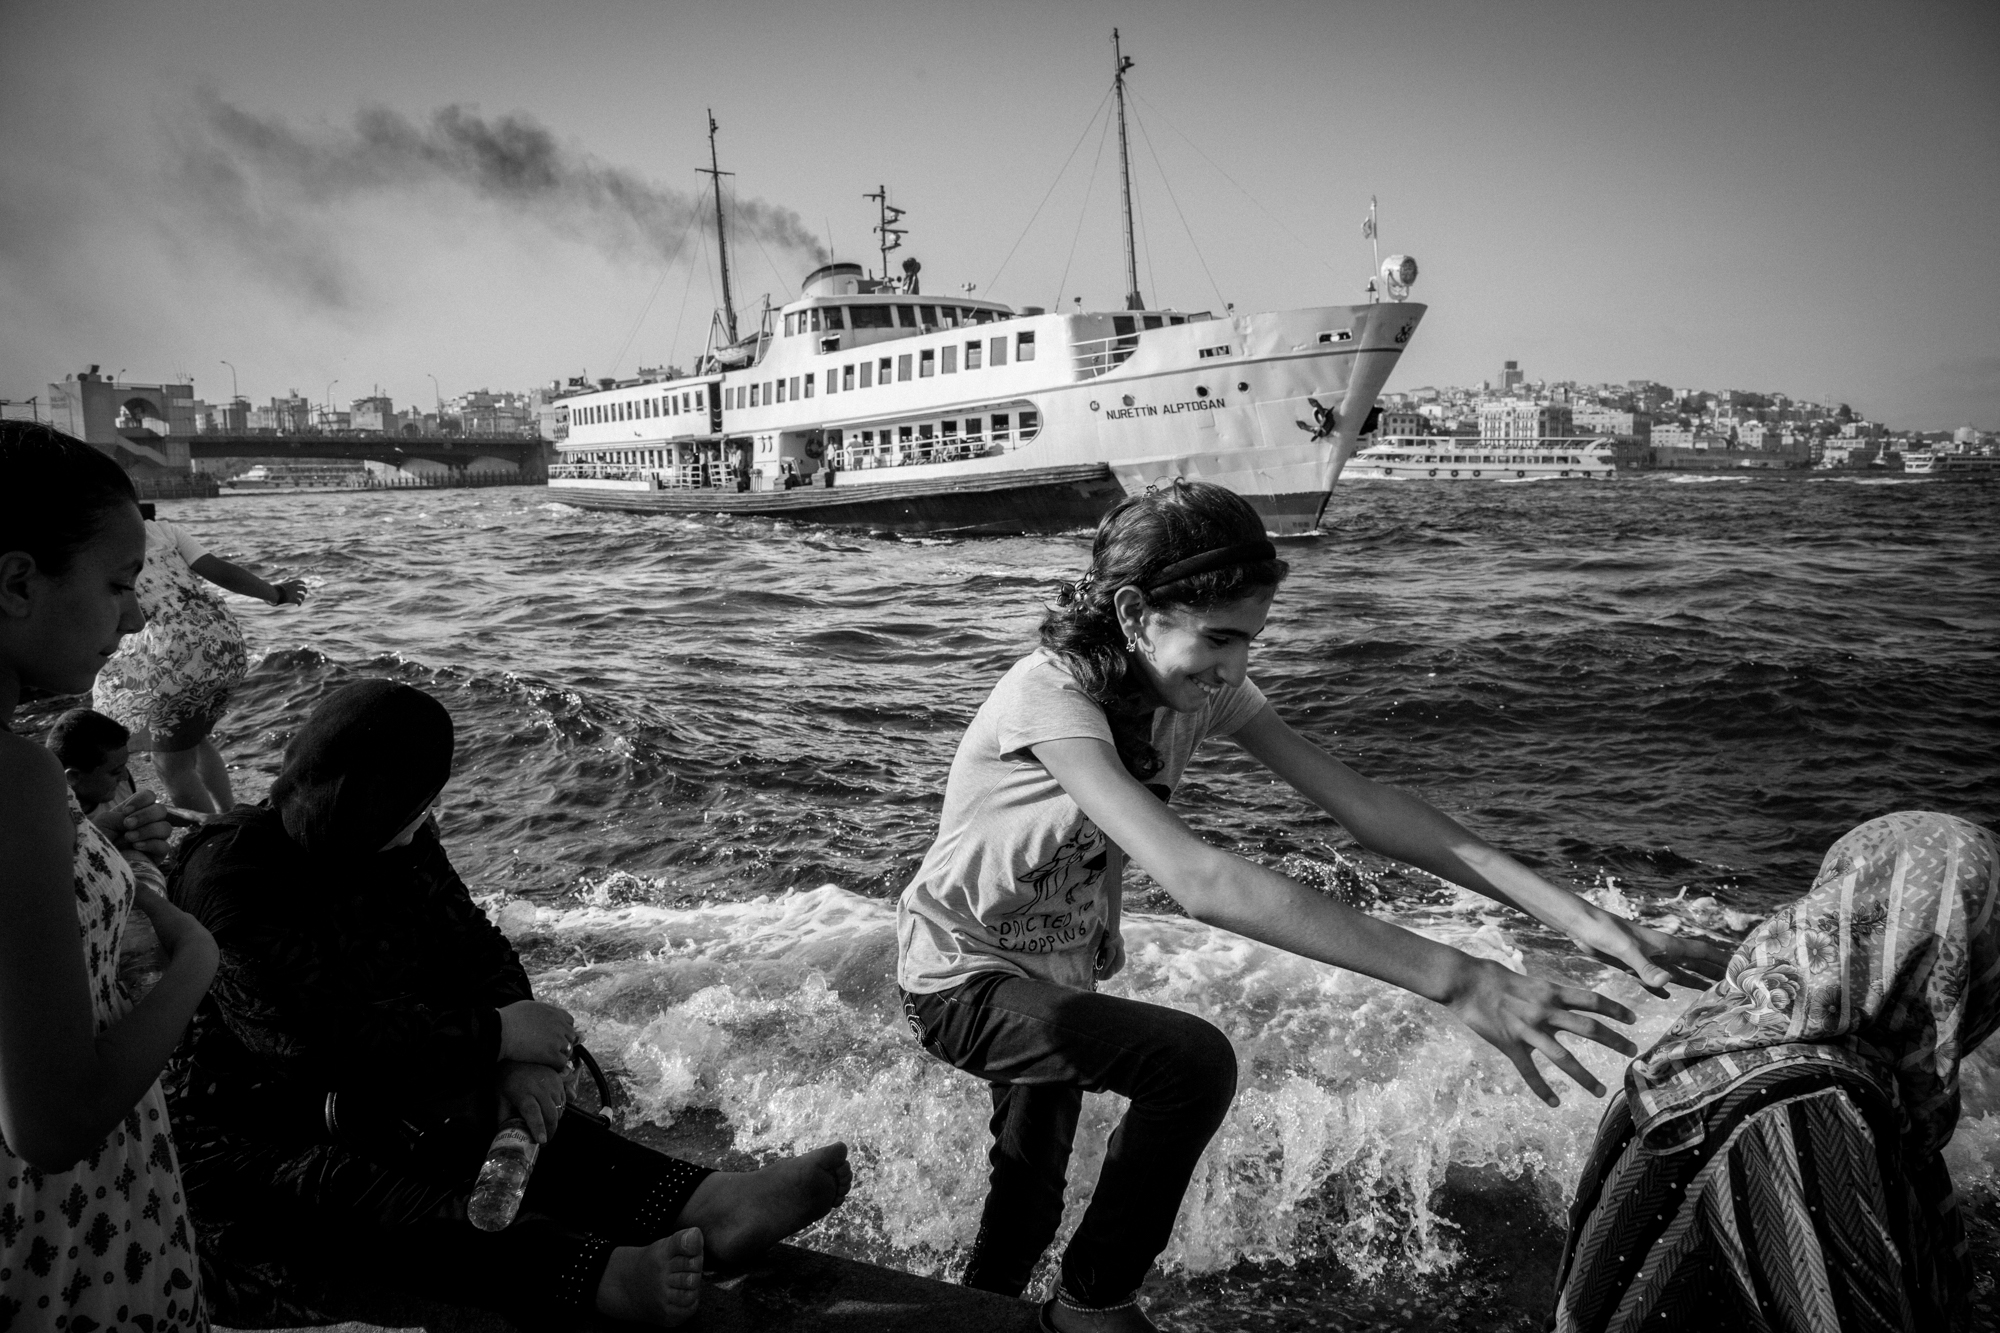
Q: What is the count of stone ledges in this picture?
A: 1